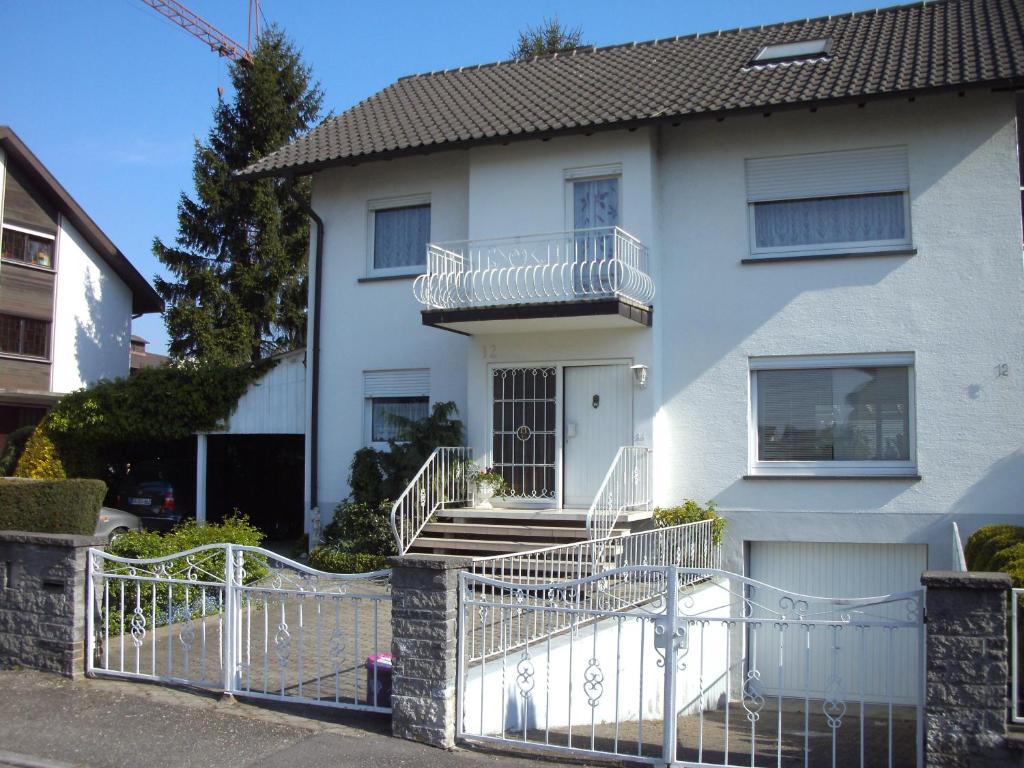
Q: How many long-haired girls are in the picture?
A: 0